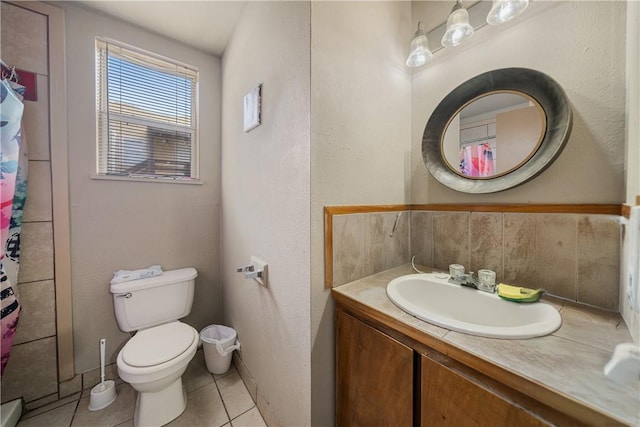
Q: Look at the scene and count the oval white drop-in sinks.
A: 1